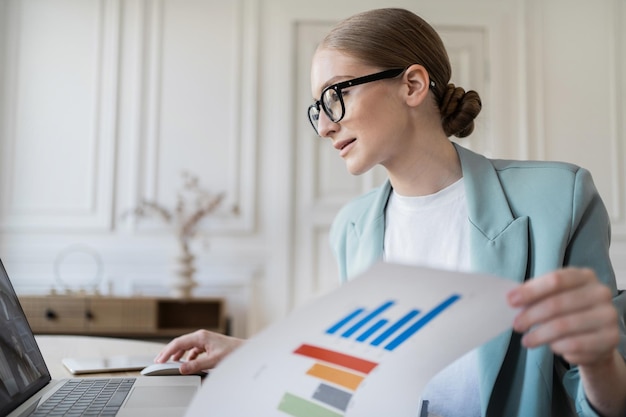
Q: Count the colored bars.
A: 9